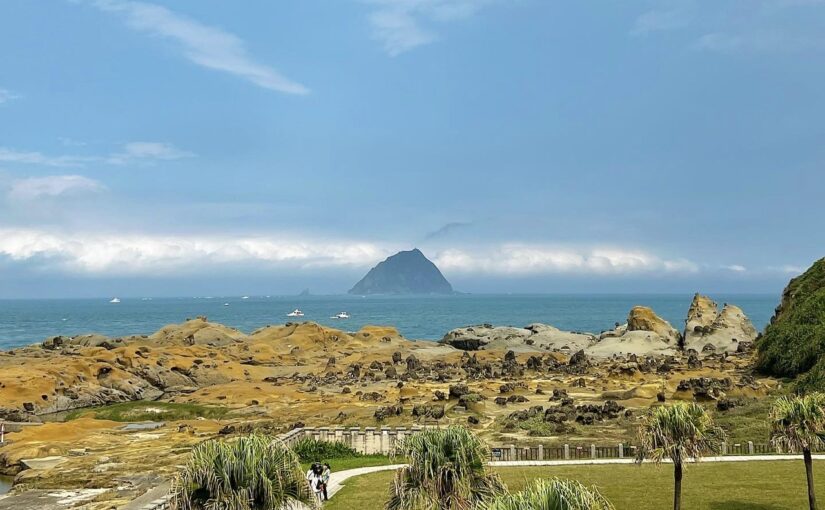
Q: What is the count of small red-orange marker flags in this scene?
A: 0